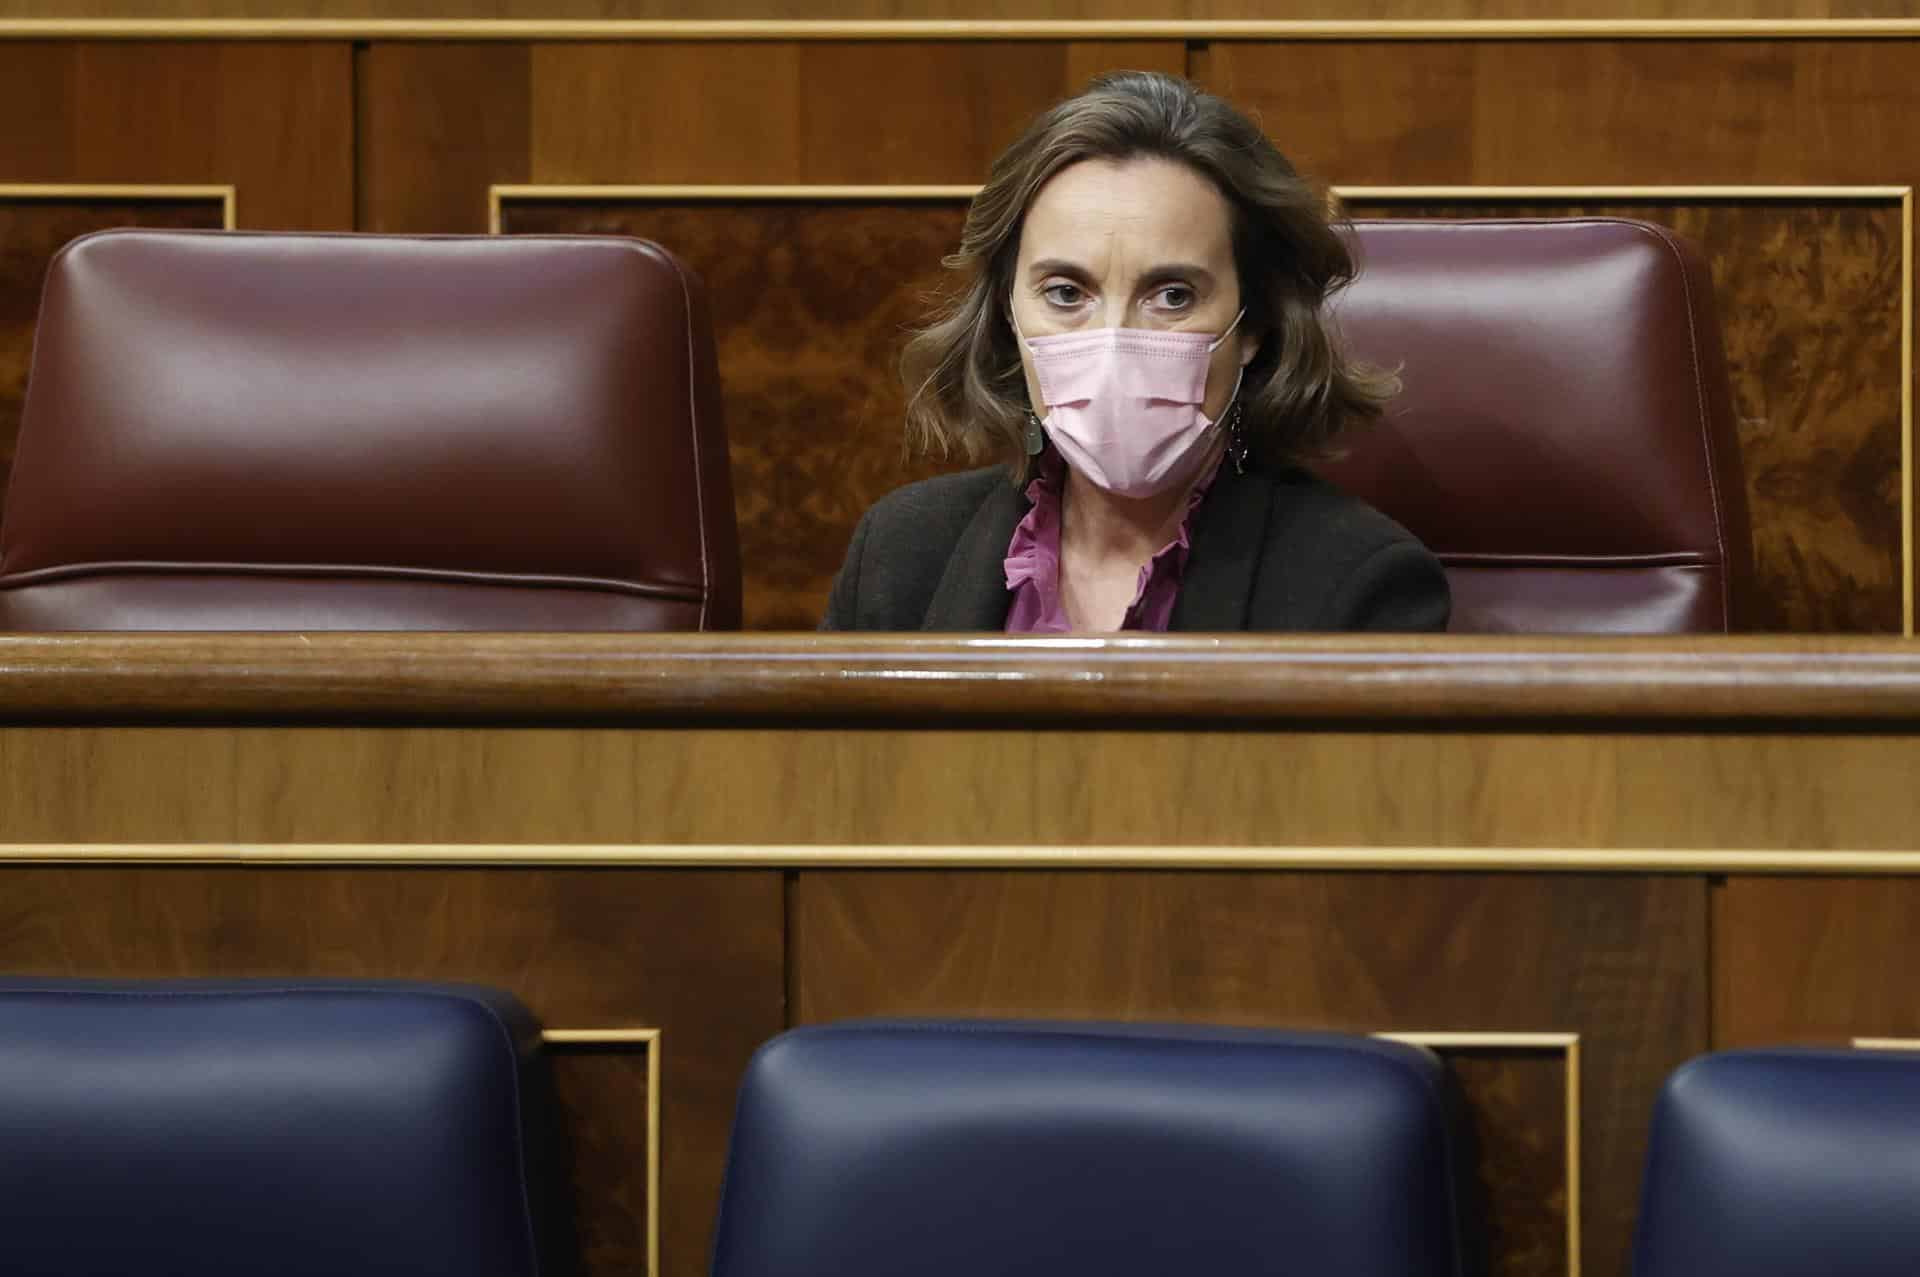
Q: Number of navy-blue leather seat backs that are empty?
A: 3